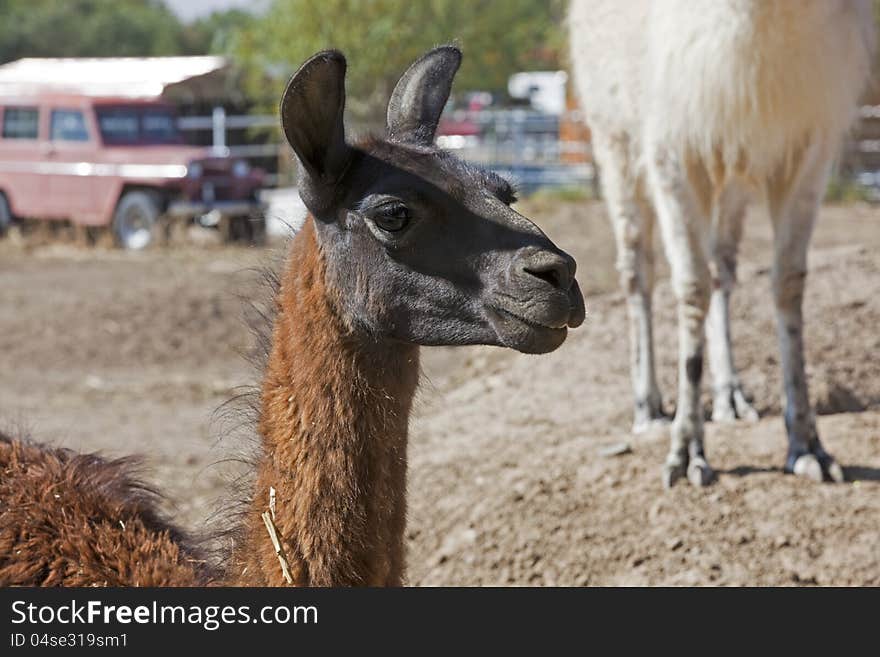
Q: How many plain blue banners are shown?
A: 0